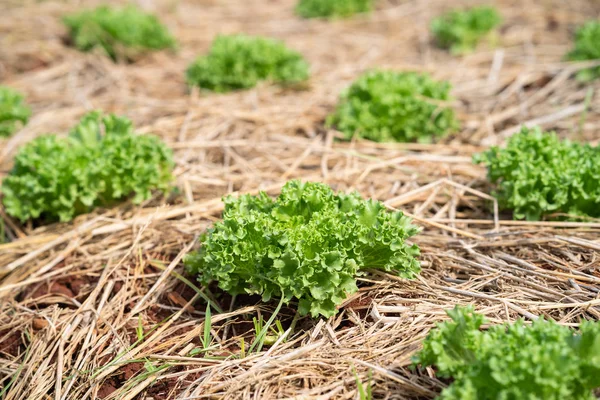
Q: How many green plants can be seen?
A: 11